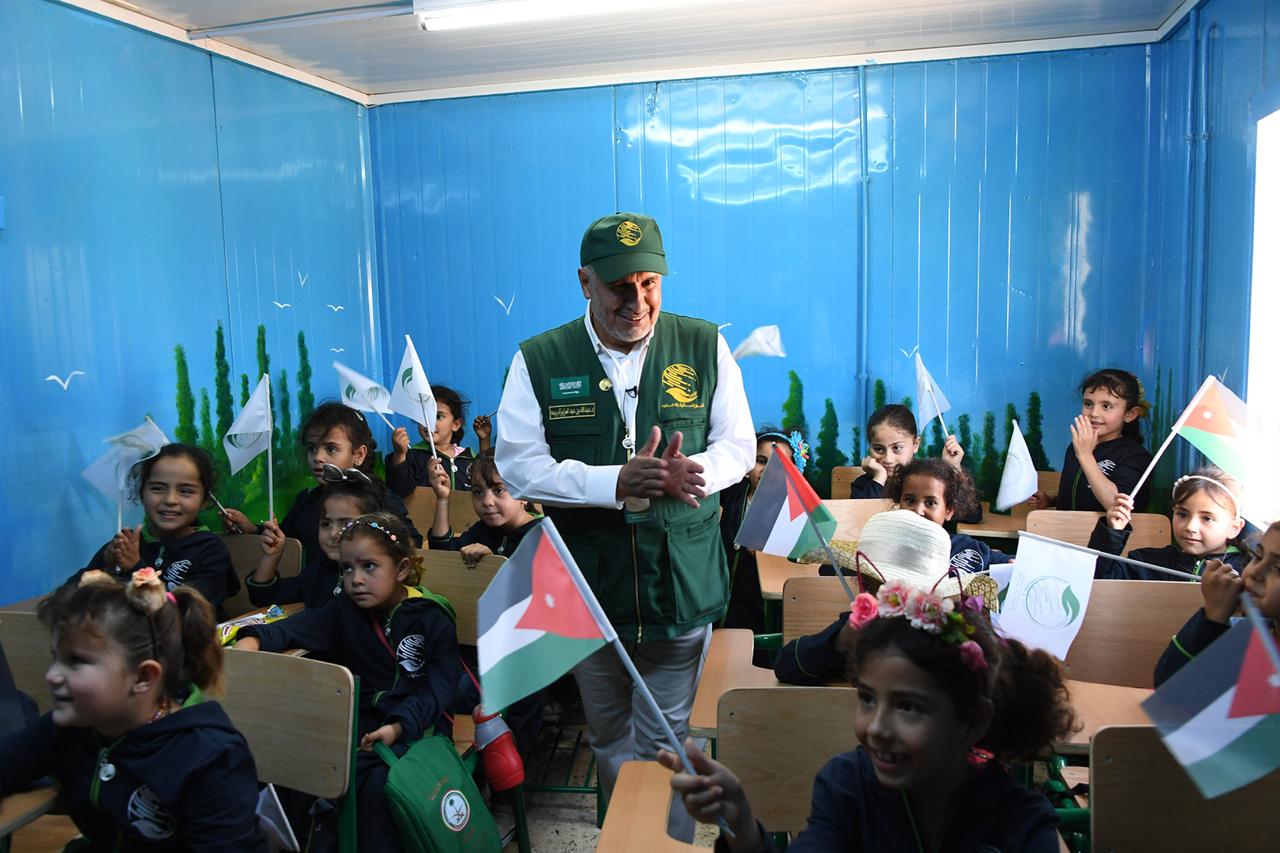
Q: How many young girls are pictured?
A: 15